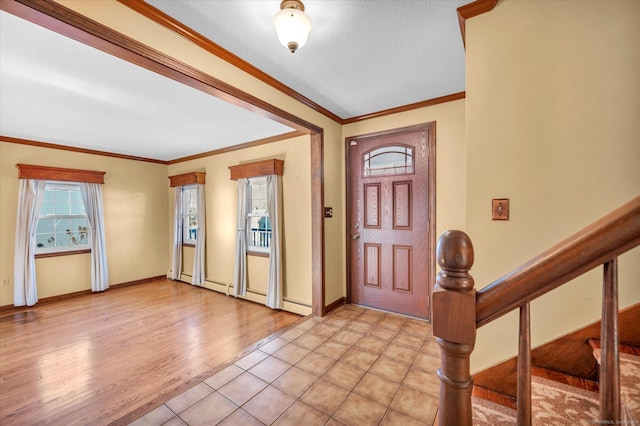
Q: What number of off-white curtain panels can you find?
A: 6